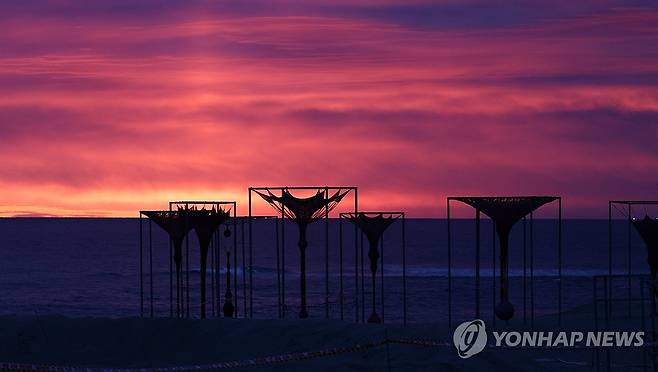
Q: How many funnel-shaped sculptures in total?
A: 6